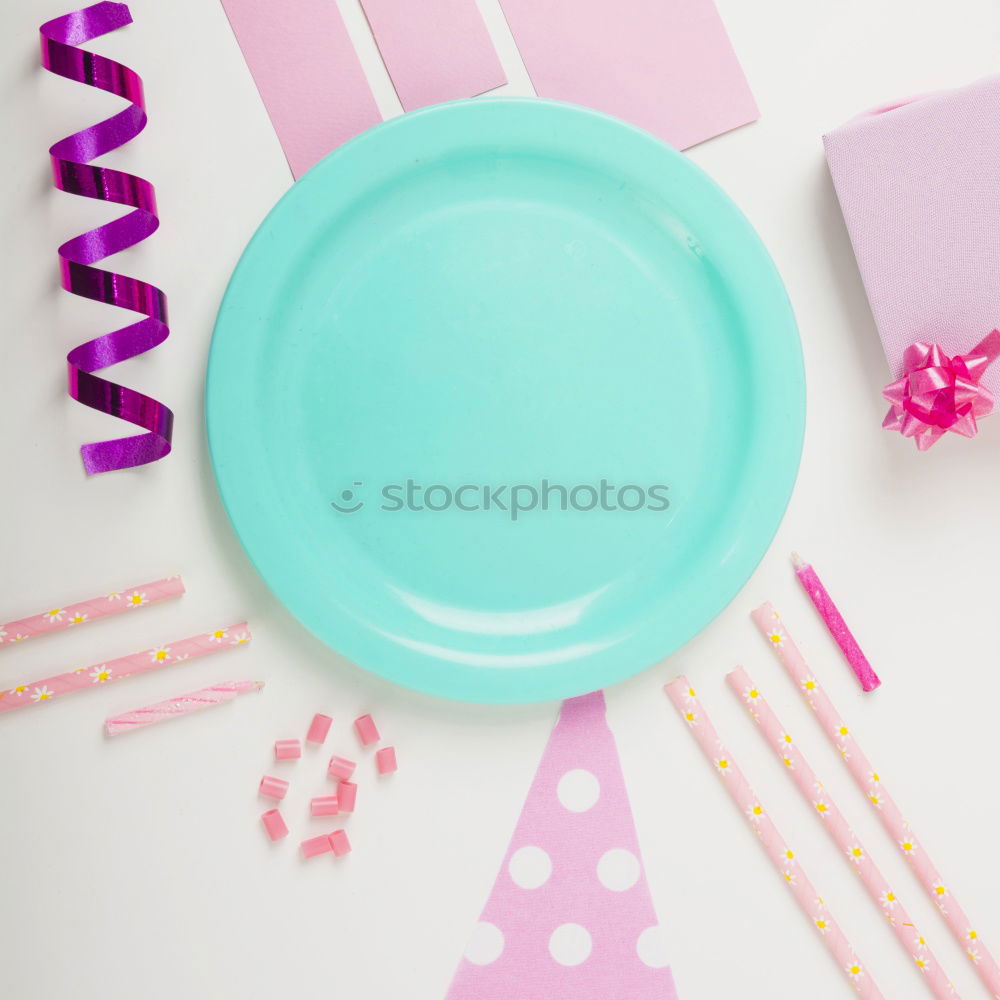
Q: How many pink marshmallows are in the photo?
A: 11